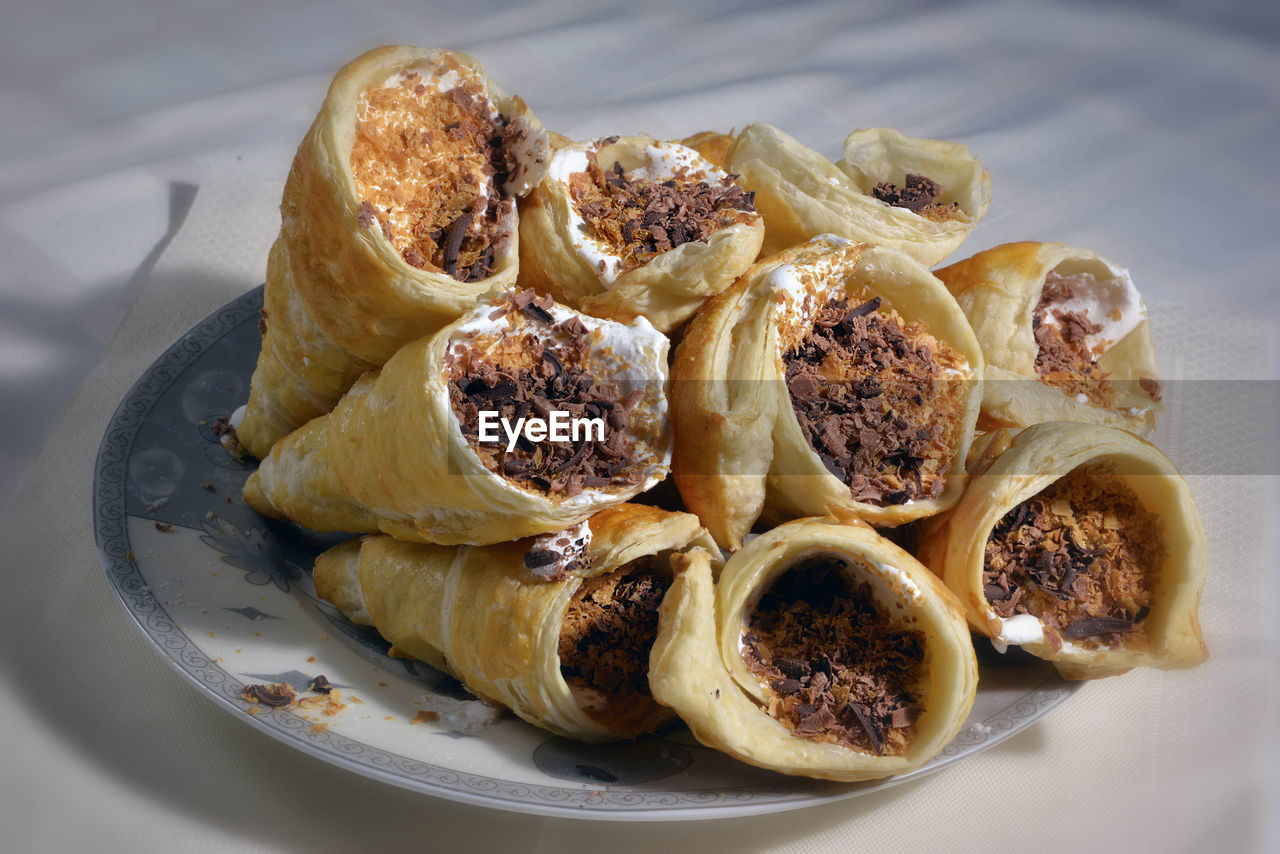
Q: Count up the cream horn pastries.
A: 9